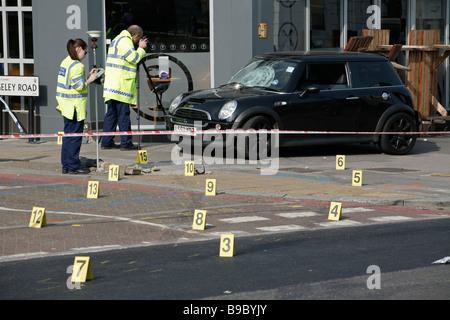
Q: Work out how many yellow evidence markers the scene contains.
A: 13